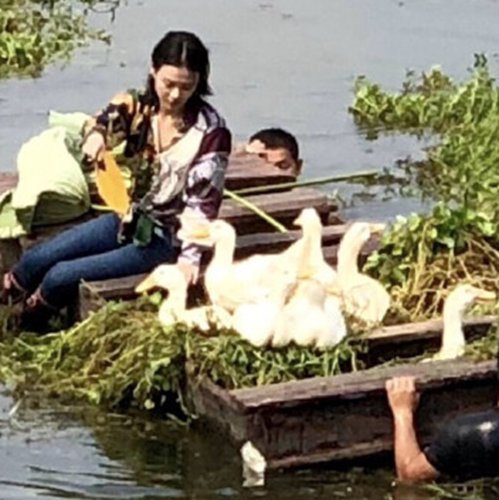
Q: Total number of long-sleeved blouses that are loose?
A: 1